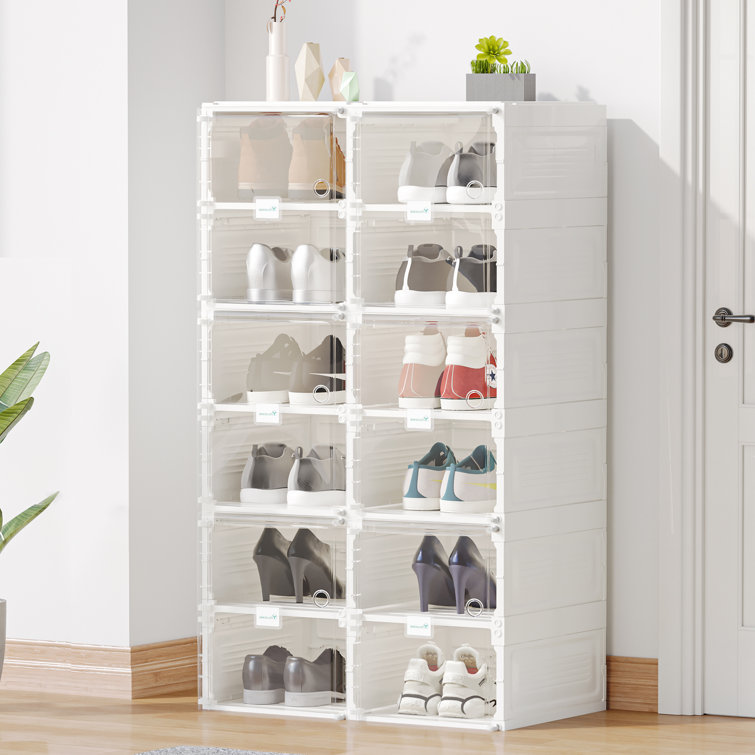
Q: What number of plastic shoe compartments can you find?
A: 12